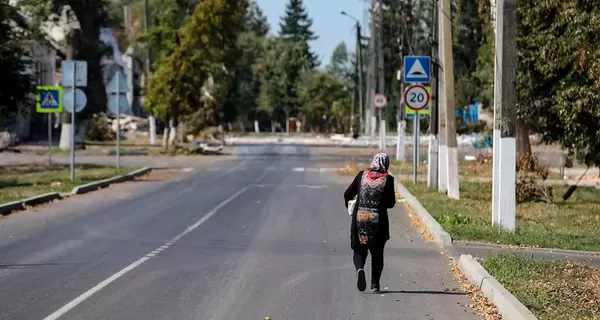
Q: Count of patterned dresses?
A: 1